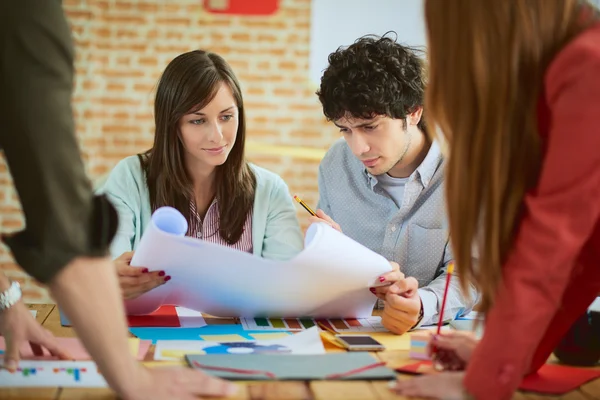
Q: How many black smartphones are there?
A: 1